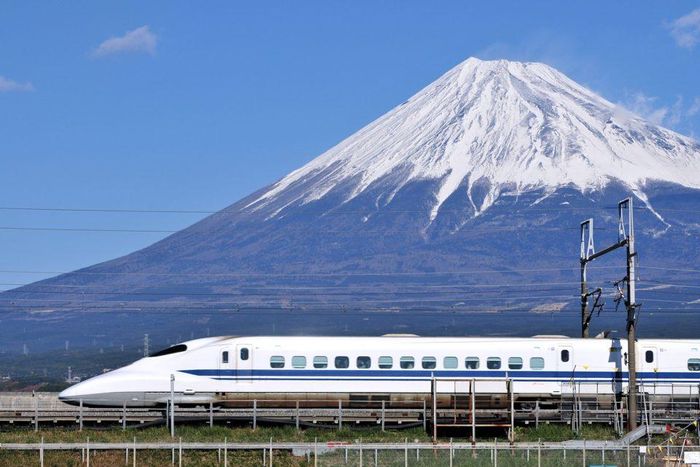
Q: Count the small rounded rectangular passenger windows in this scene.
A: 14